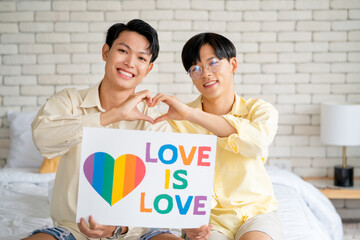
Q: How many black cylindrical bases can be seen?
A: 1